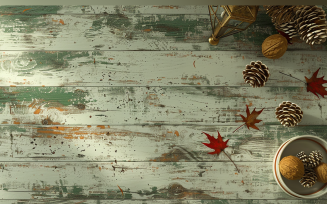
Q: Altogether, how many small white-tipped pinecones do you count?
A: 5